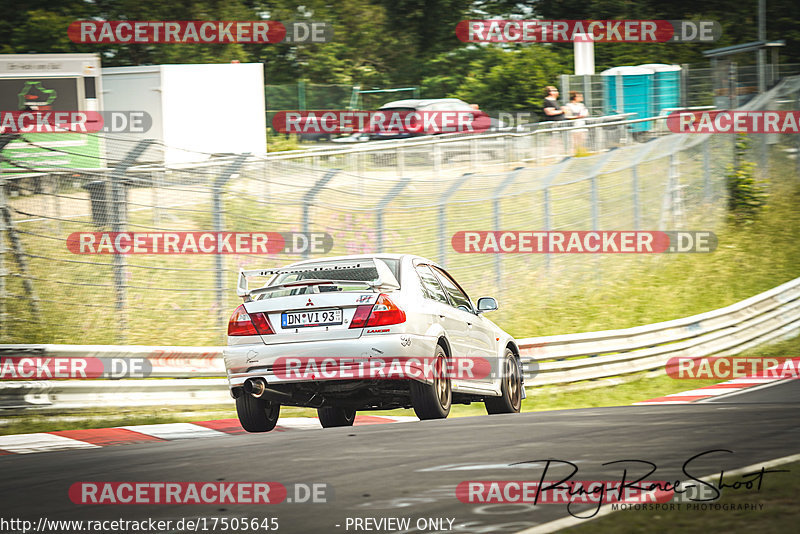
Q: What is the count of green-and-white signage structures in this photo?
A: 1